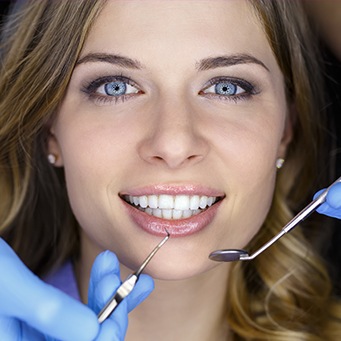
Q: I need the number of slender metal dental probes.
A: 1